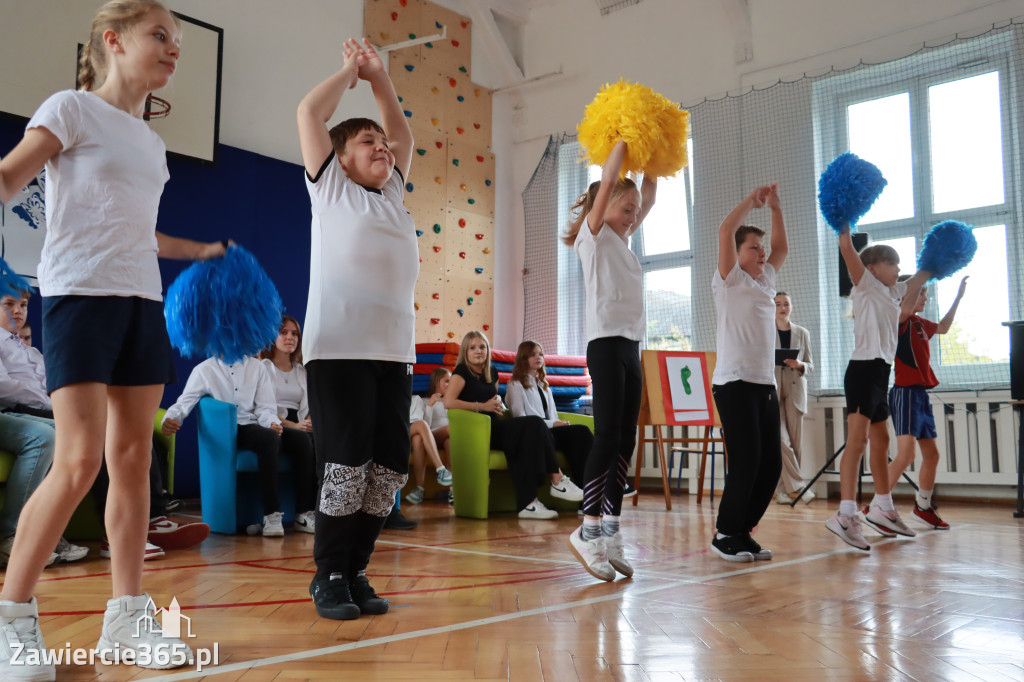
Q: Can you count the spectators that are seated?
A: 8